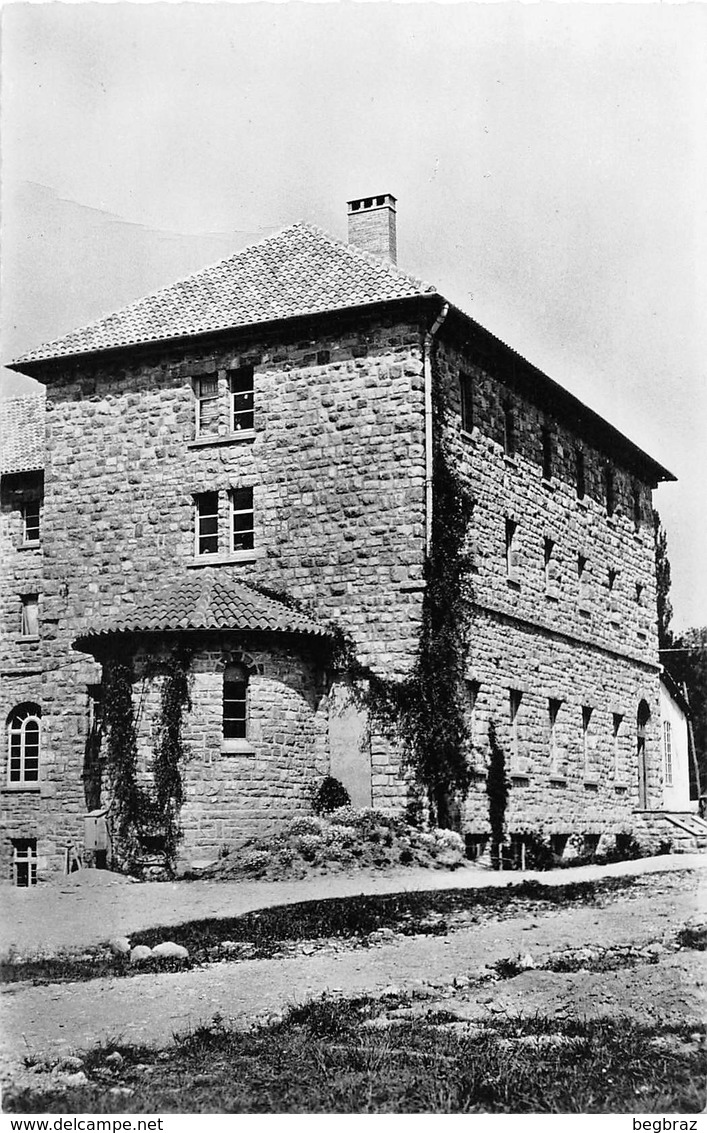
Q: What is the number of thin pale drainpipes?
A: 1